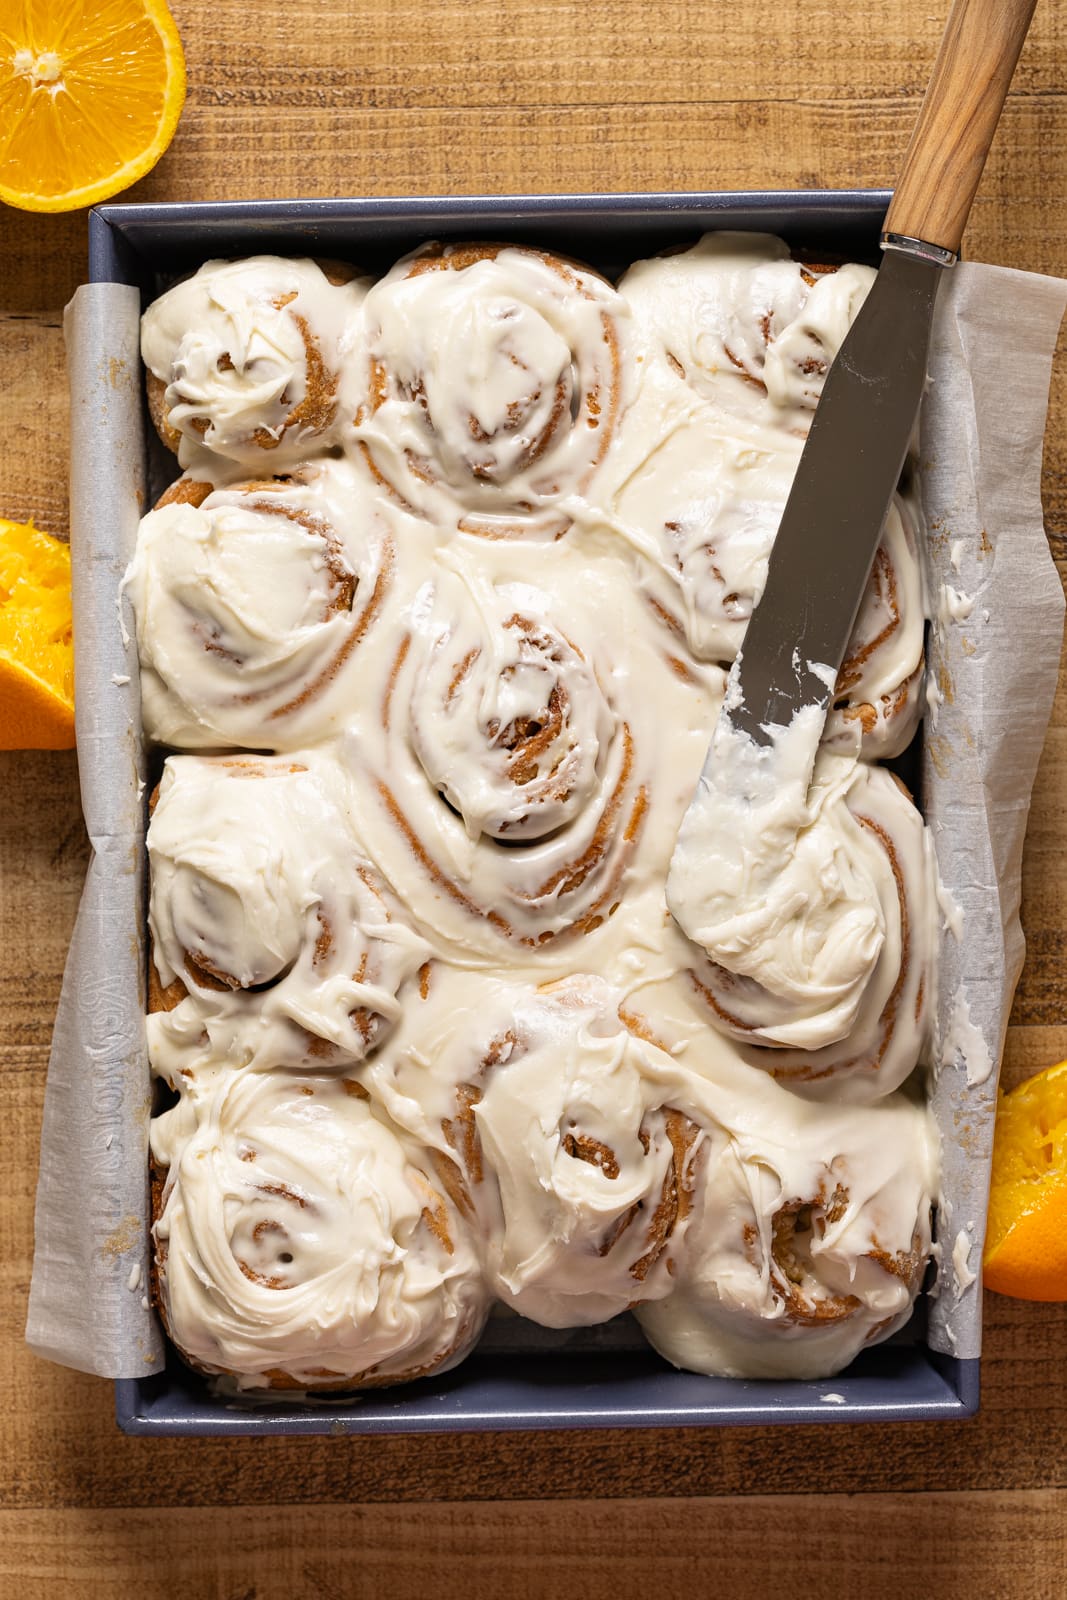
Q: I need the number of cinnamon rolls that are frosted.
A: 11